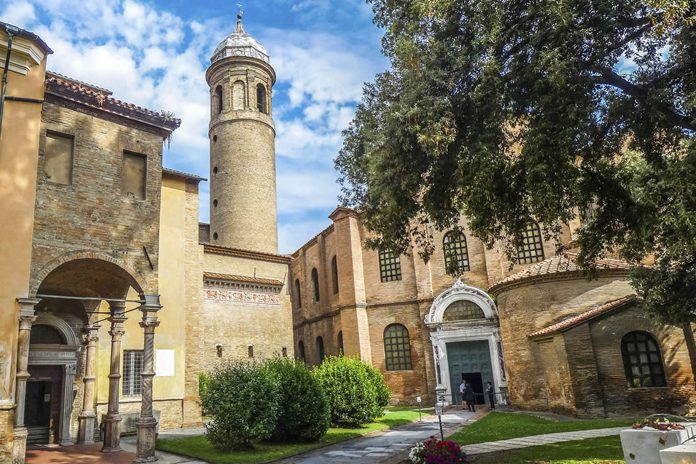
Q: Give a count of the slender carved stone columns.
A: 4